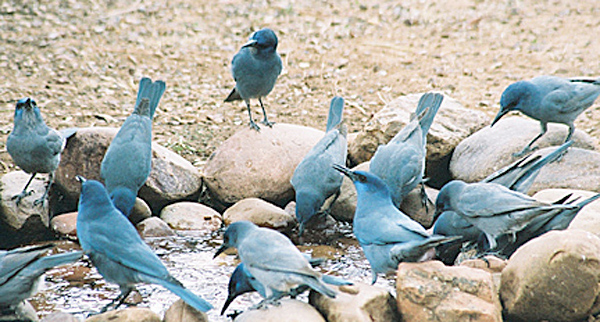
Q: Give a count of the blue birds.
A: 14